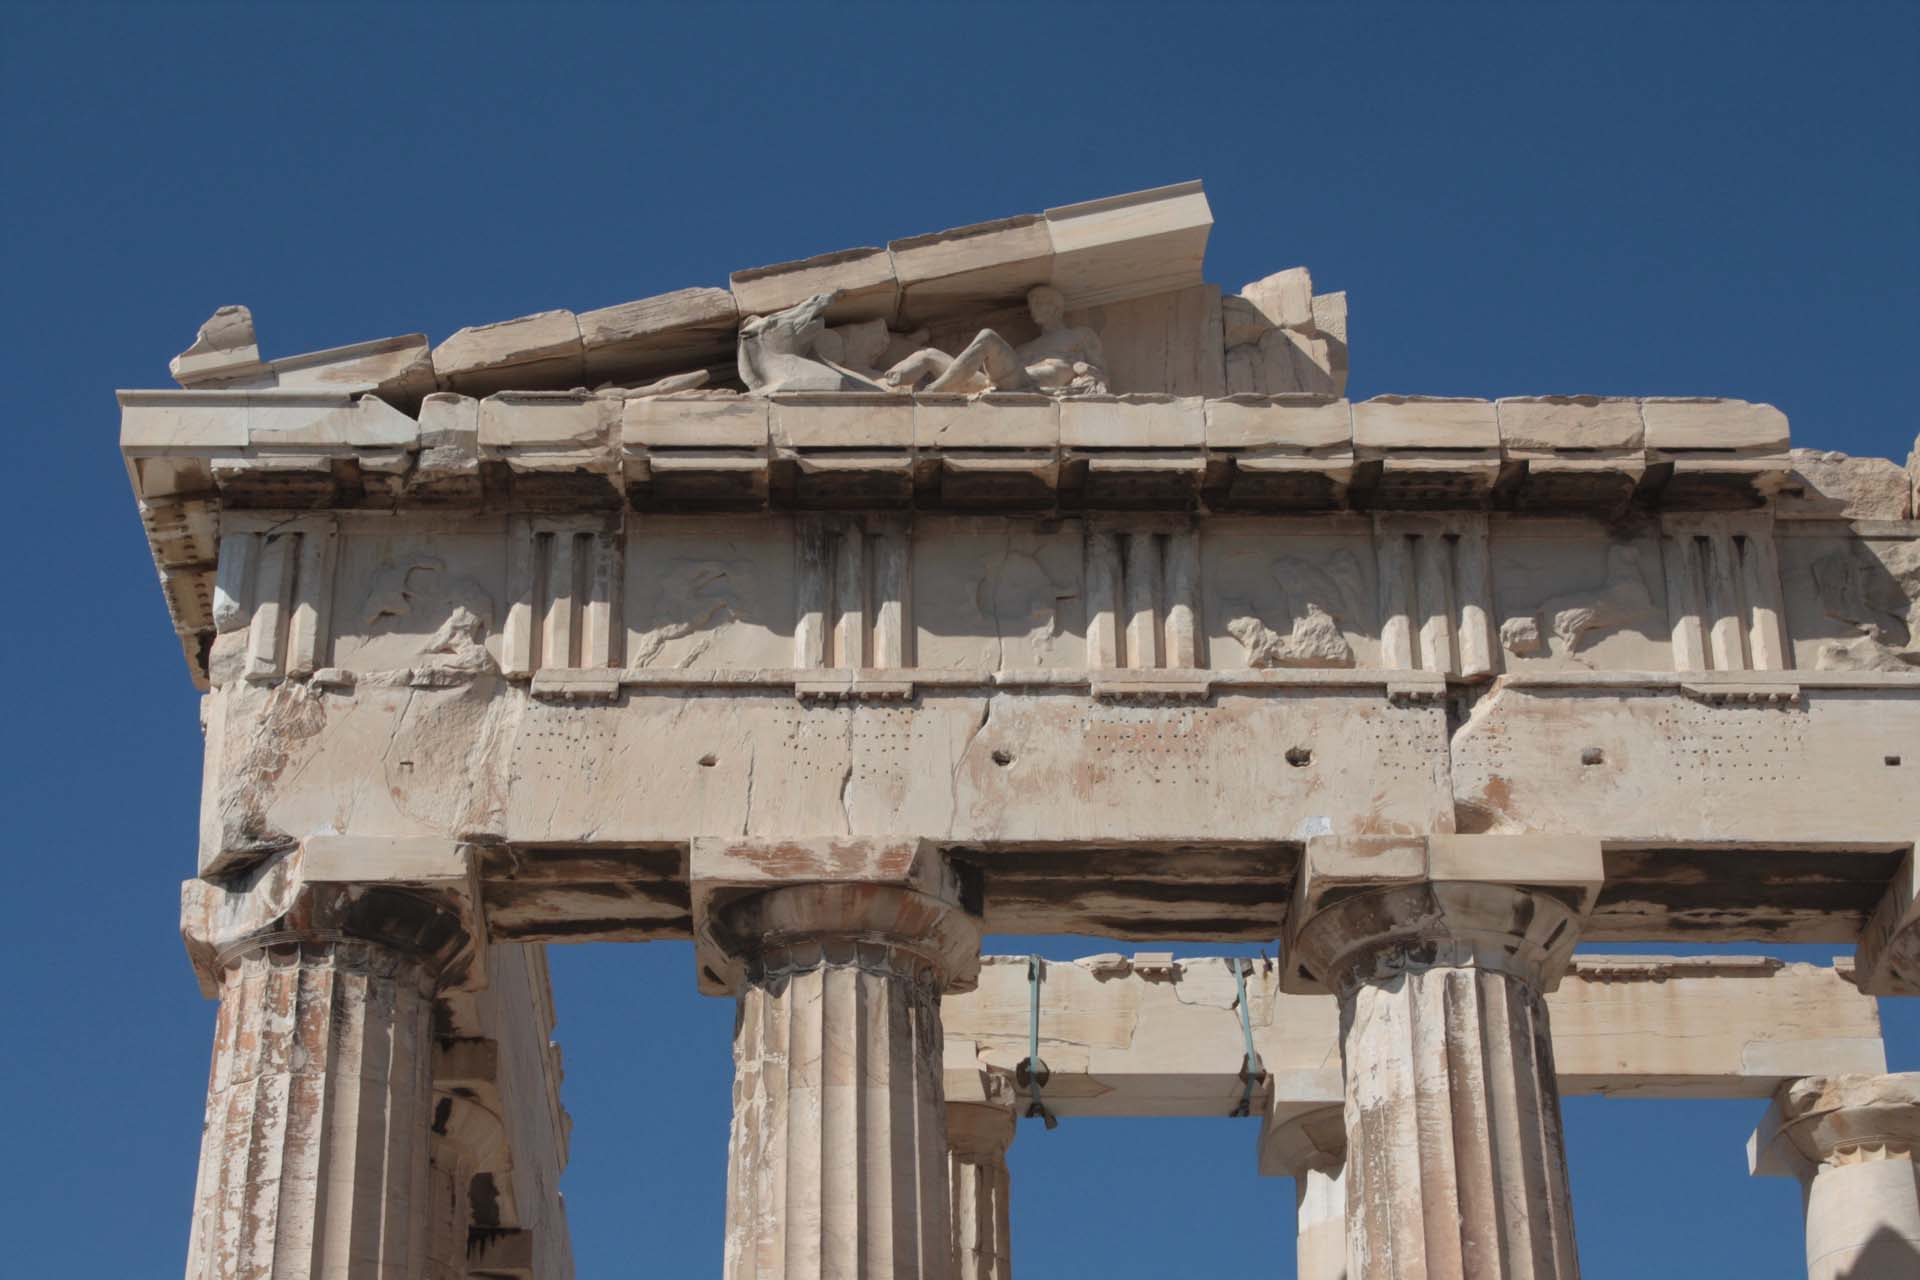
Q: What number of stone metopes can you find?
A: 6